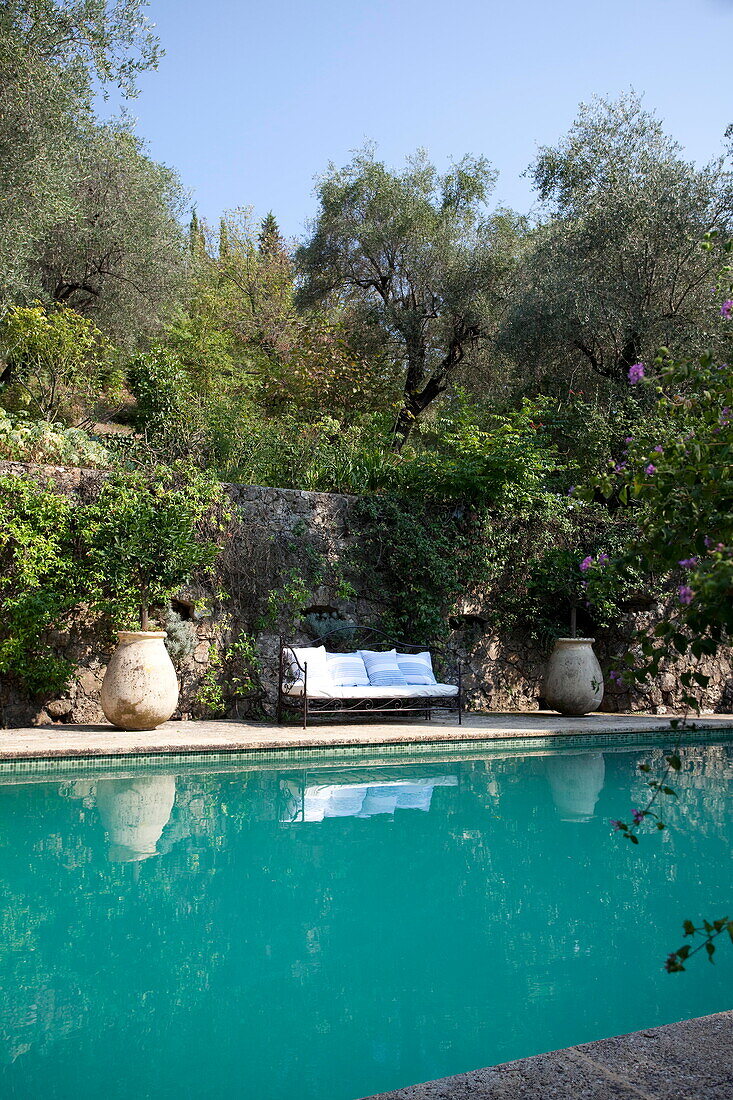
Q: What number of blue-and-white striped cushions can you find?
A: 3